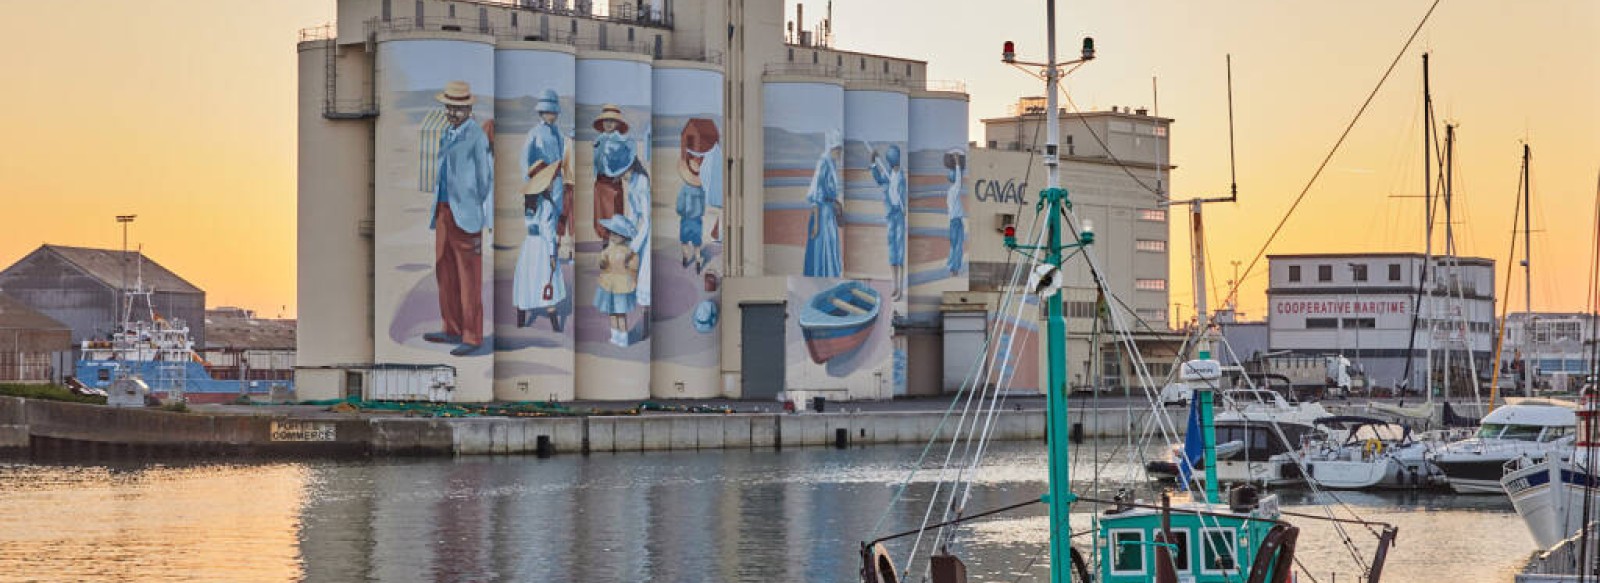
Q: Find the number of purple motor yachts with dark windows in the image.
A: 0